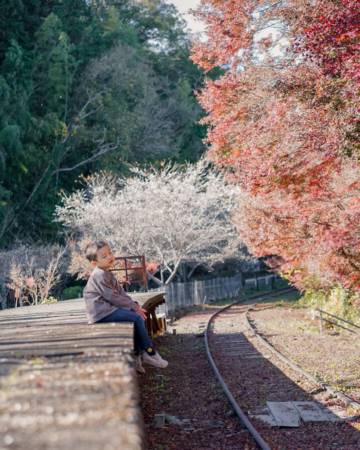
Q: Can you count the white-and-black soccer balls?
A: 0